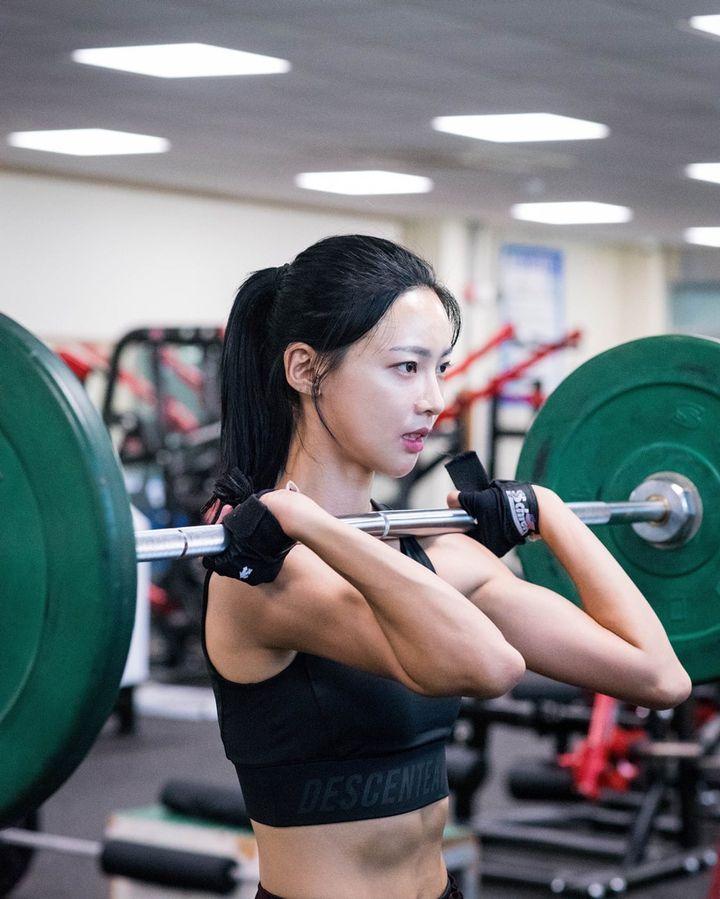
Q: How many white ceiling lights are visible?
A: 8